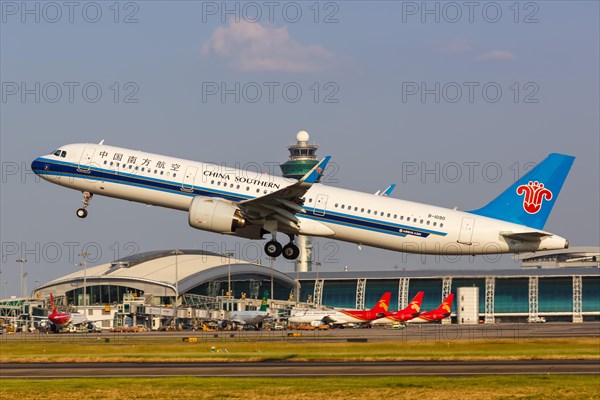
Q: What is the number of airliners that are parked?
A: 5